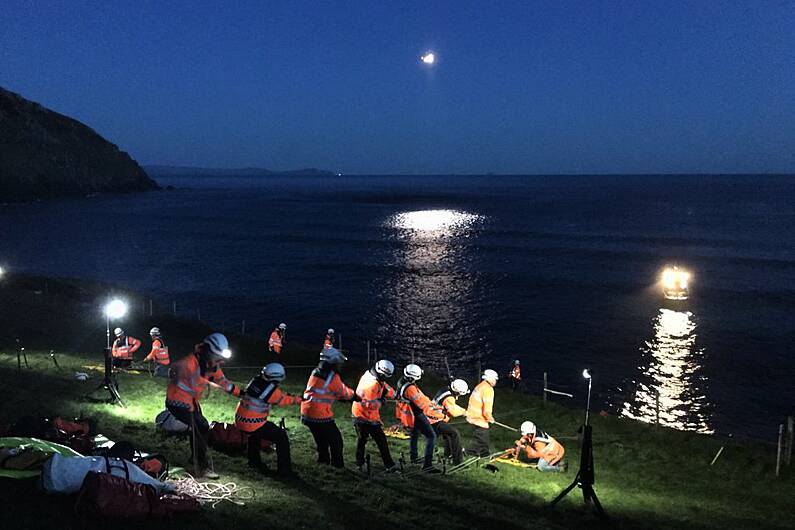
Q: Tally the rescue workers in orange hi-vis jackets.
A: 13